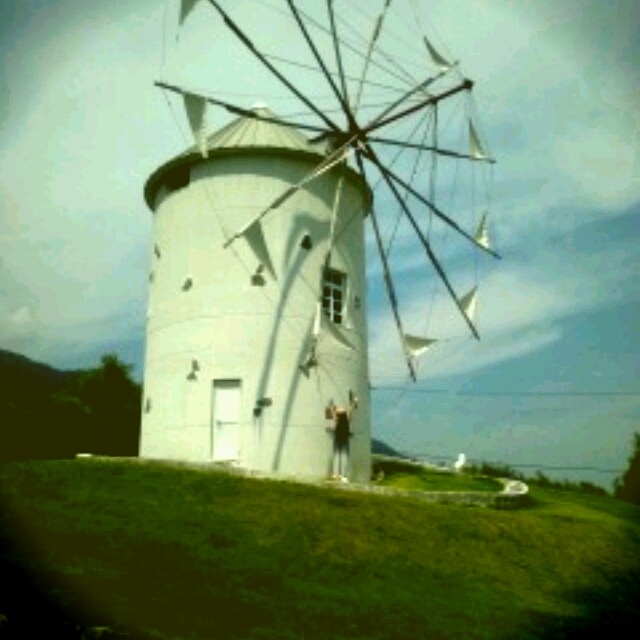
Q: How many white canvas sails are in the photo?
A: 9